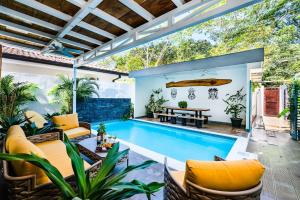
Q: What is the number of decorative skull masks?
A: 3